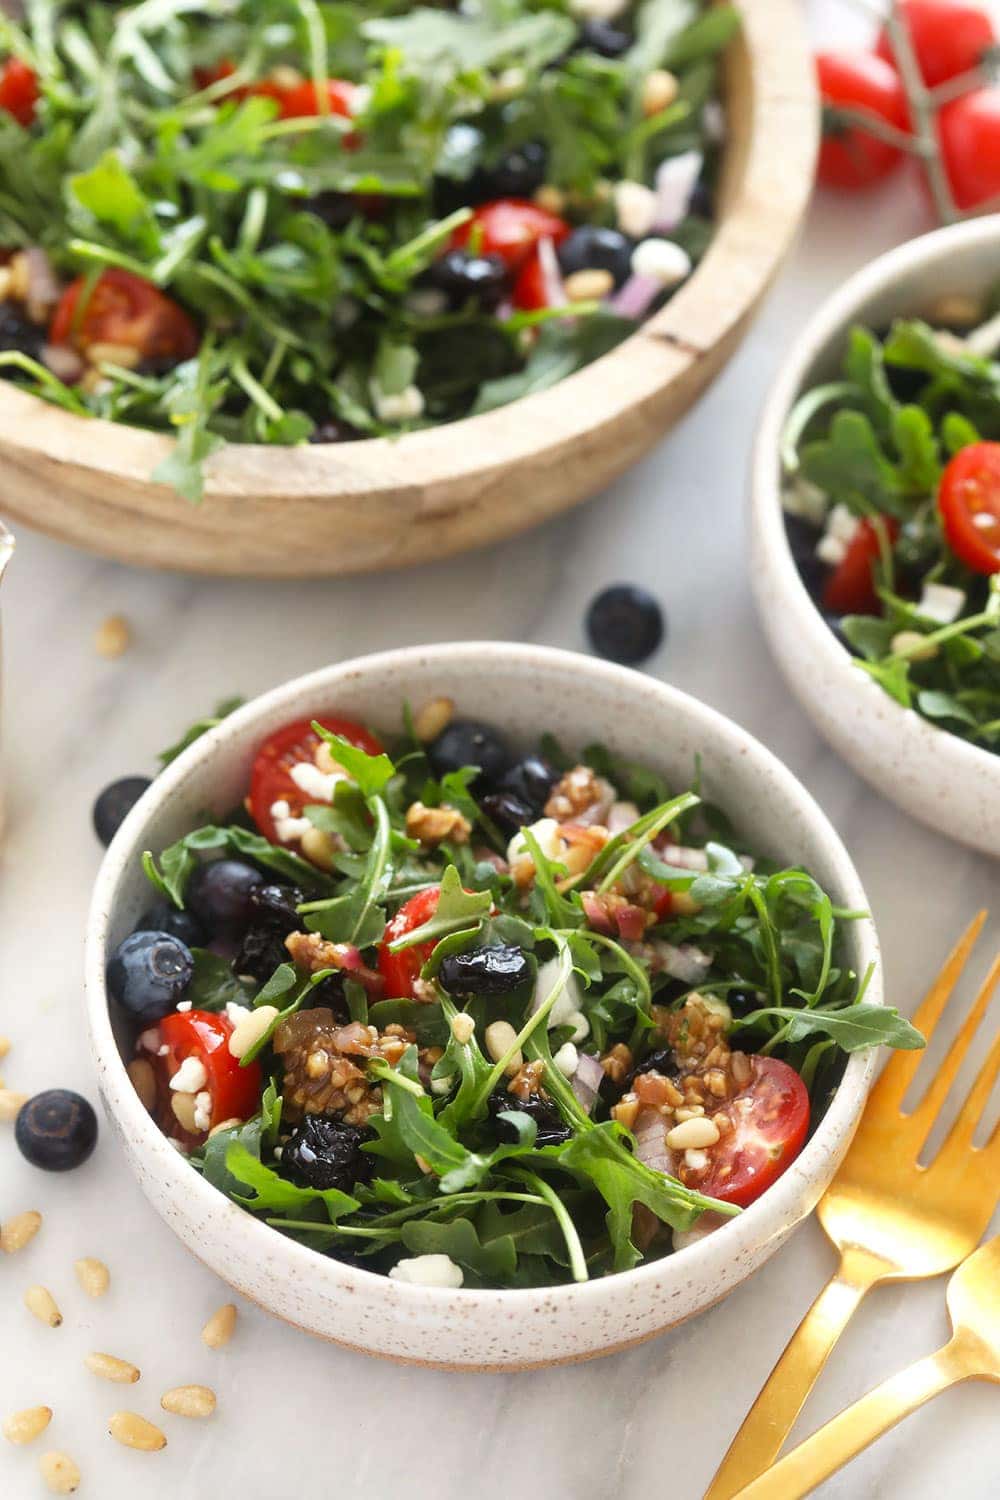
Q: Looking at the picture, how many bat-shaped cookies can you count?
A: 0